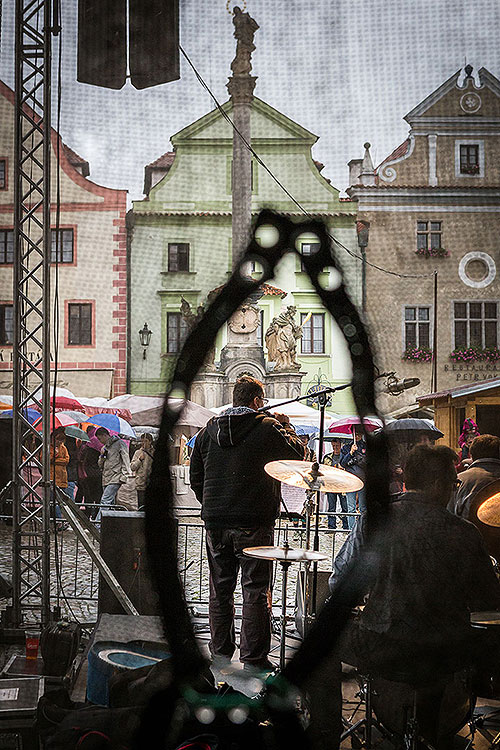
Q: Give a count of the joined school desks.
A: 0